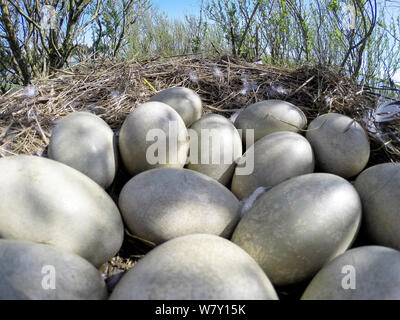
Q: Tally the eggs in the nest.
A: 14